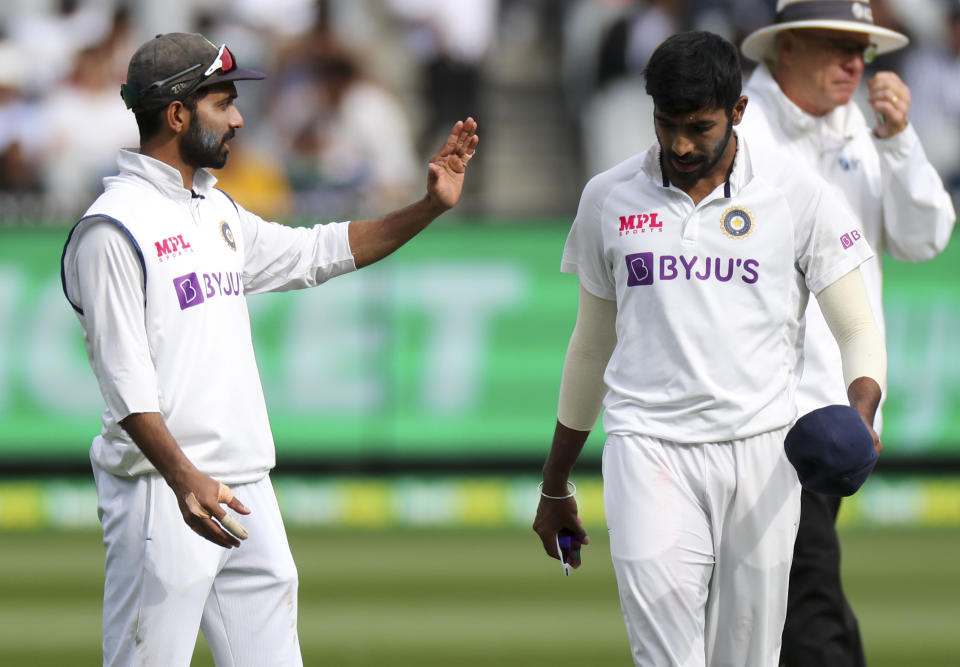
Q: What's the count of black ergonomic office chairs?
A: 0